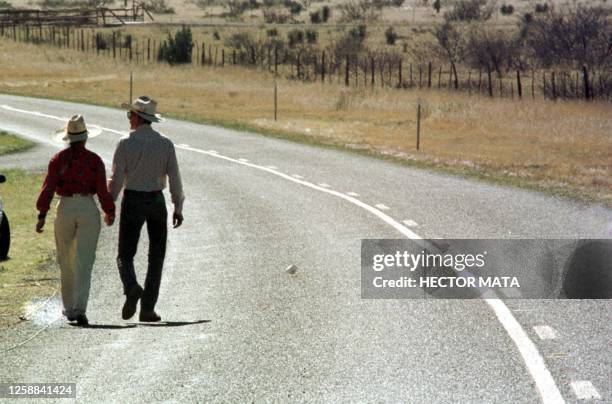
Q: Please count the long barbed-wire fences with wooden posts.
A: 1